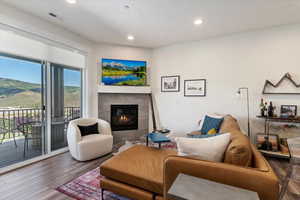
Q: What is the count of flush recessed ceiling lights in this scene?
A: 3